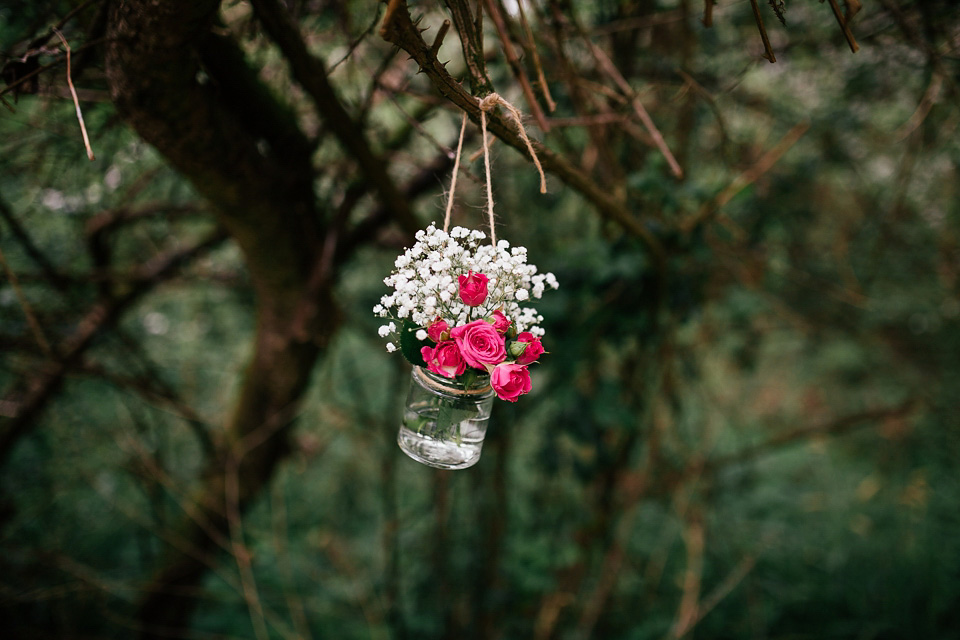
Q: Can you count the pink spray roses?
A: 7